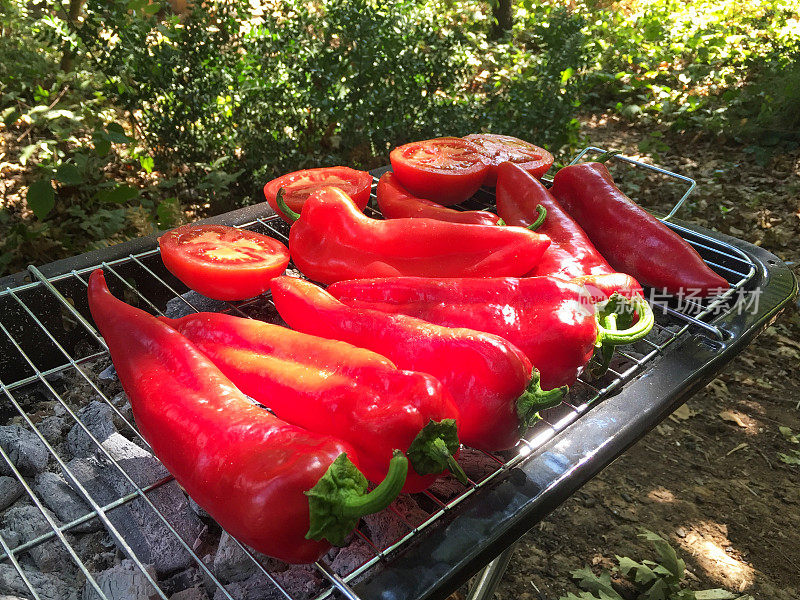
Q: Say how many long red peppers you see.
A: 8